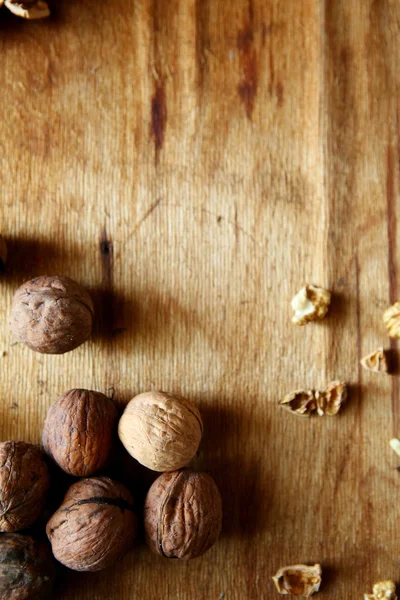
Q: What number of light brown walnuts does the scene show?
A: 1